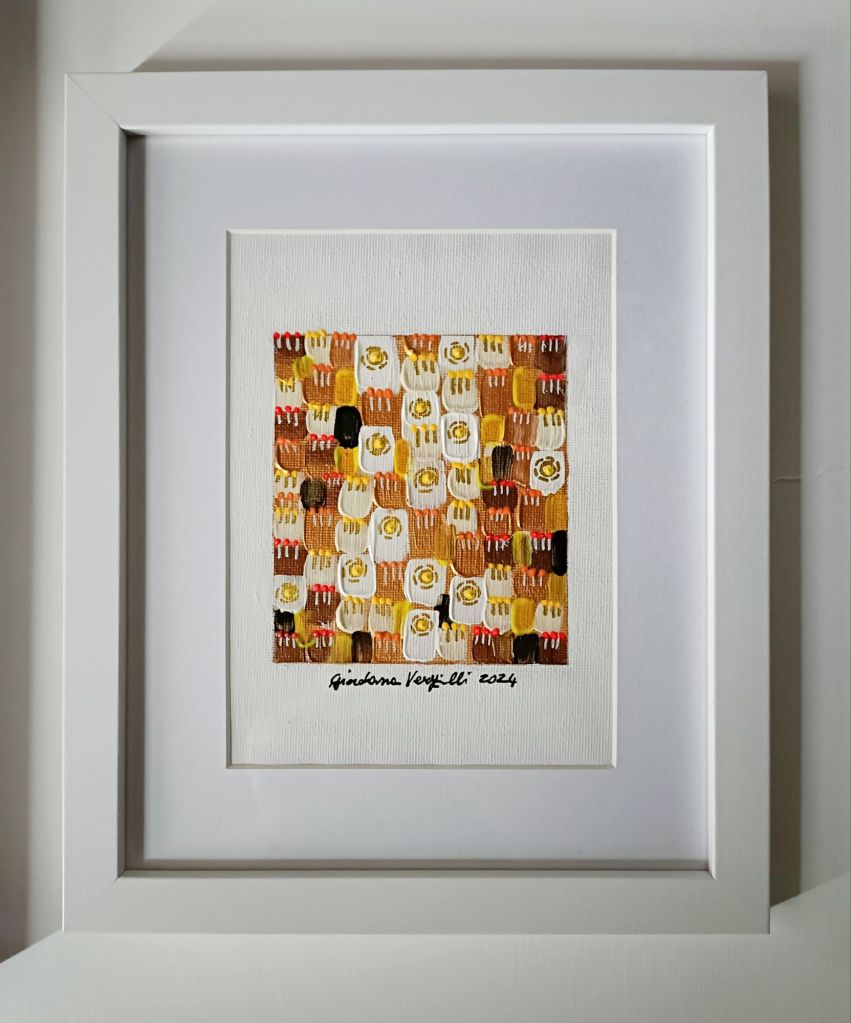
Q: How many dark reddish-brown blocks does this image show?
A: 15